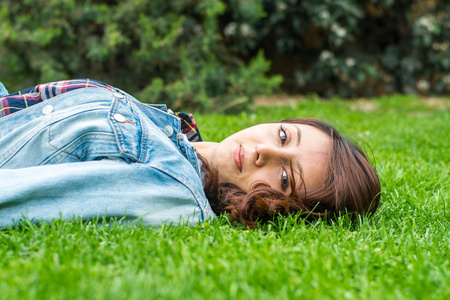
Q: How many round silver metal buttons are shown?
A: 4